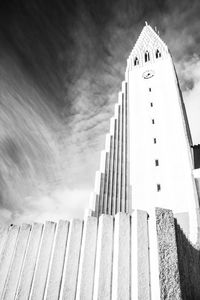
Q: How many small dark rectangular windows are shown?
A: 6